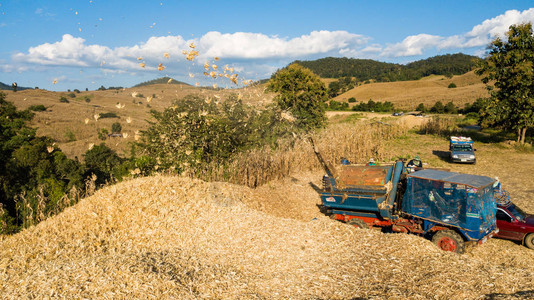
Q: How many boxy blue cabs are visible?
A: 1